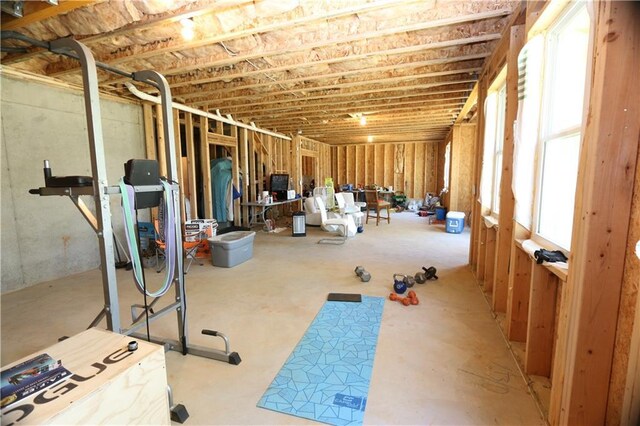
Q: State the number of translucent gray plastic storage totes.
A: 1